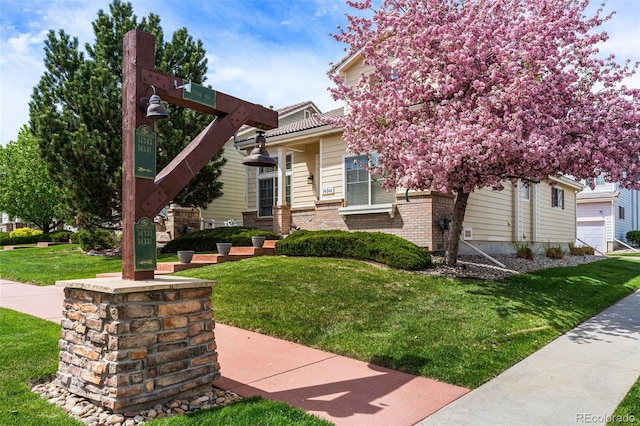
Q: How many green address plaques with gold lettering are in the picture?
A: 2